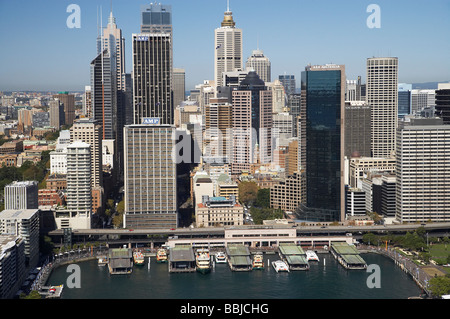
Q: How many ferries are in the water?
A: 7